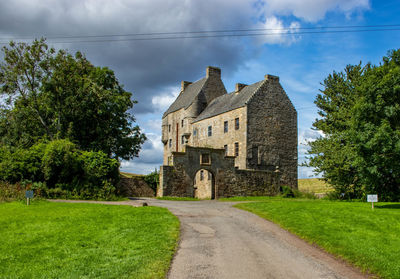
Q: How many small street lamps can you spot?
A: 0